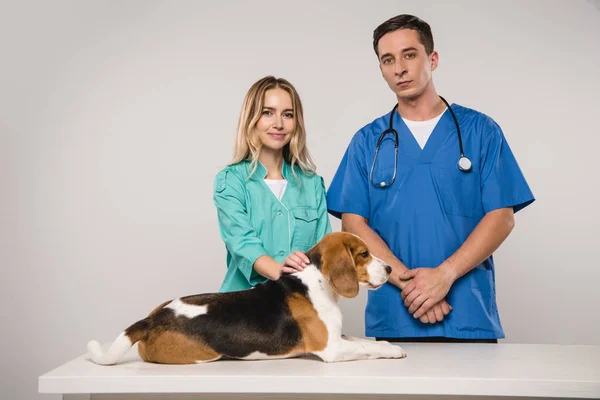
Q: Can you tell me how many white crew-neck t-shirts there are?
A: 2